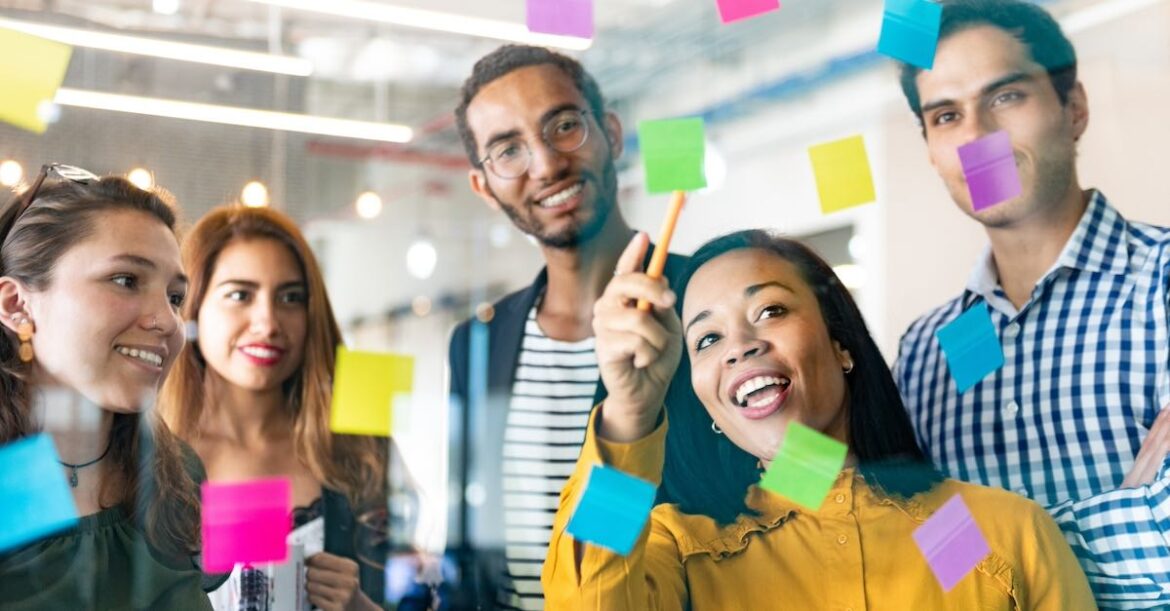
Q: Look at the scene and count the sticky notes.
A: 14